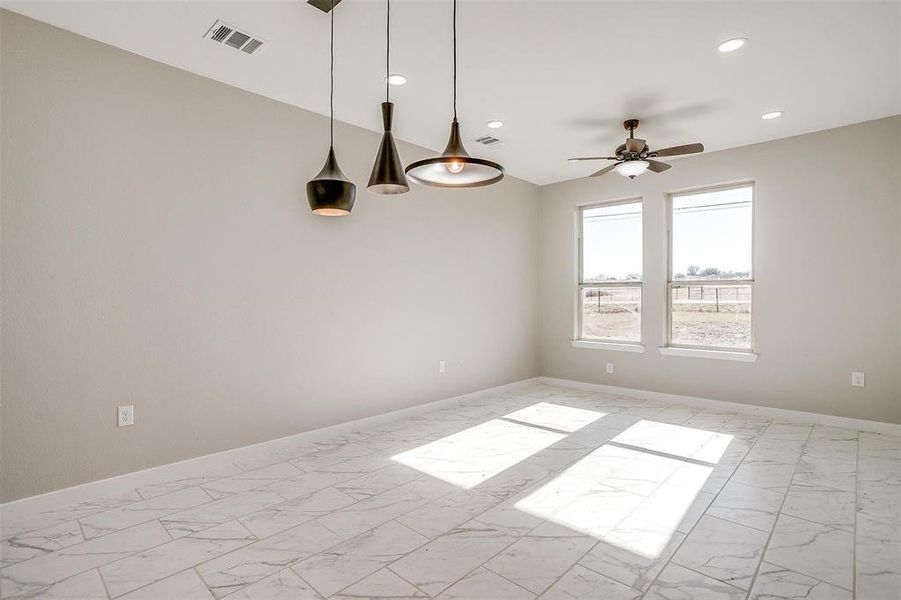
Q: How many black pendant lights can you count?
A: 3